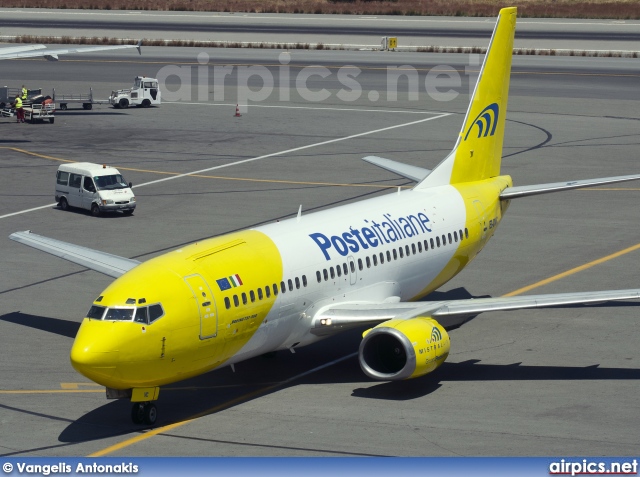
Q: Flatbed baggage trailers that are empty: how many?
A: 1